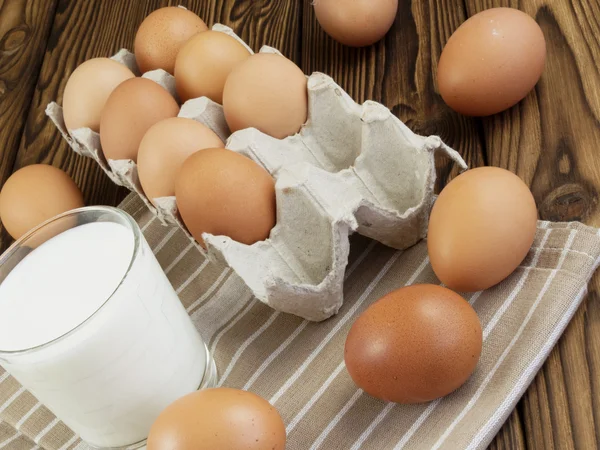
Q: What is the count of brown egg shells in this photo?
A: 13